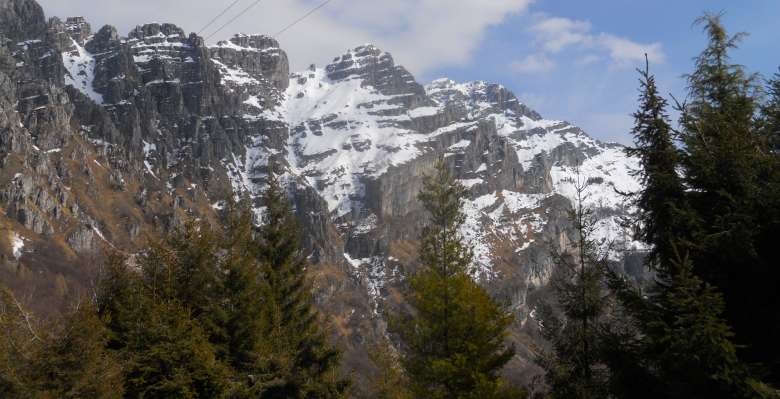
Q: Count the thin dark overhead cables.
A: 3